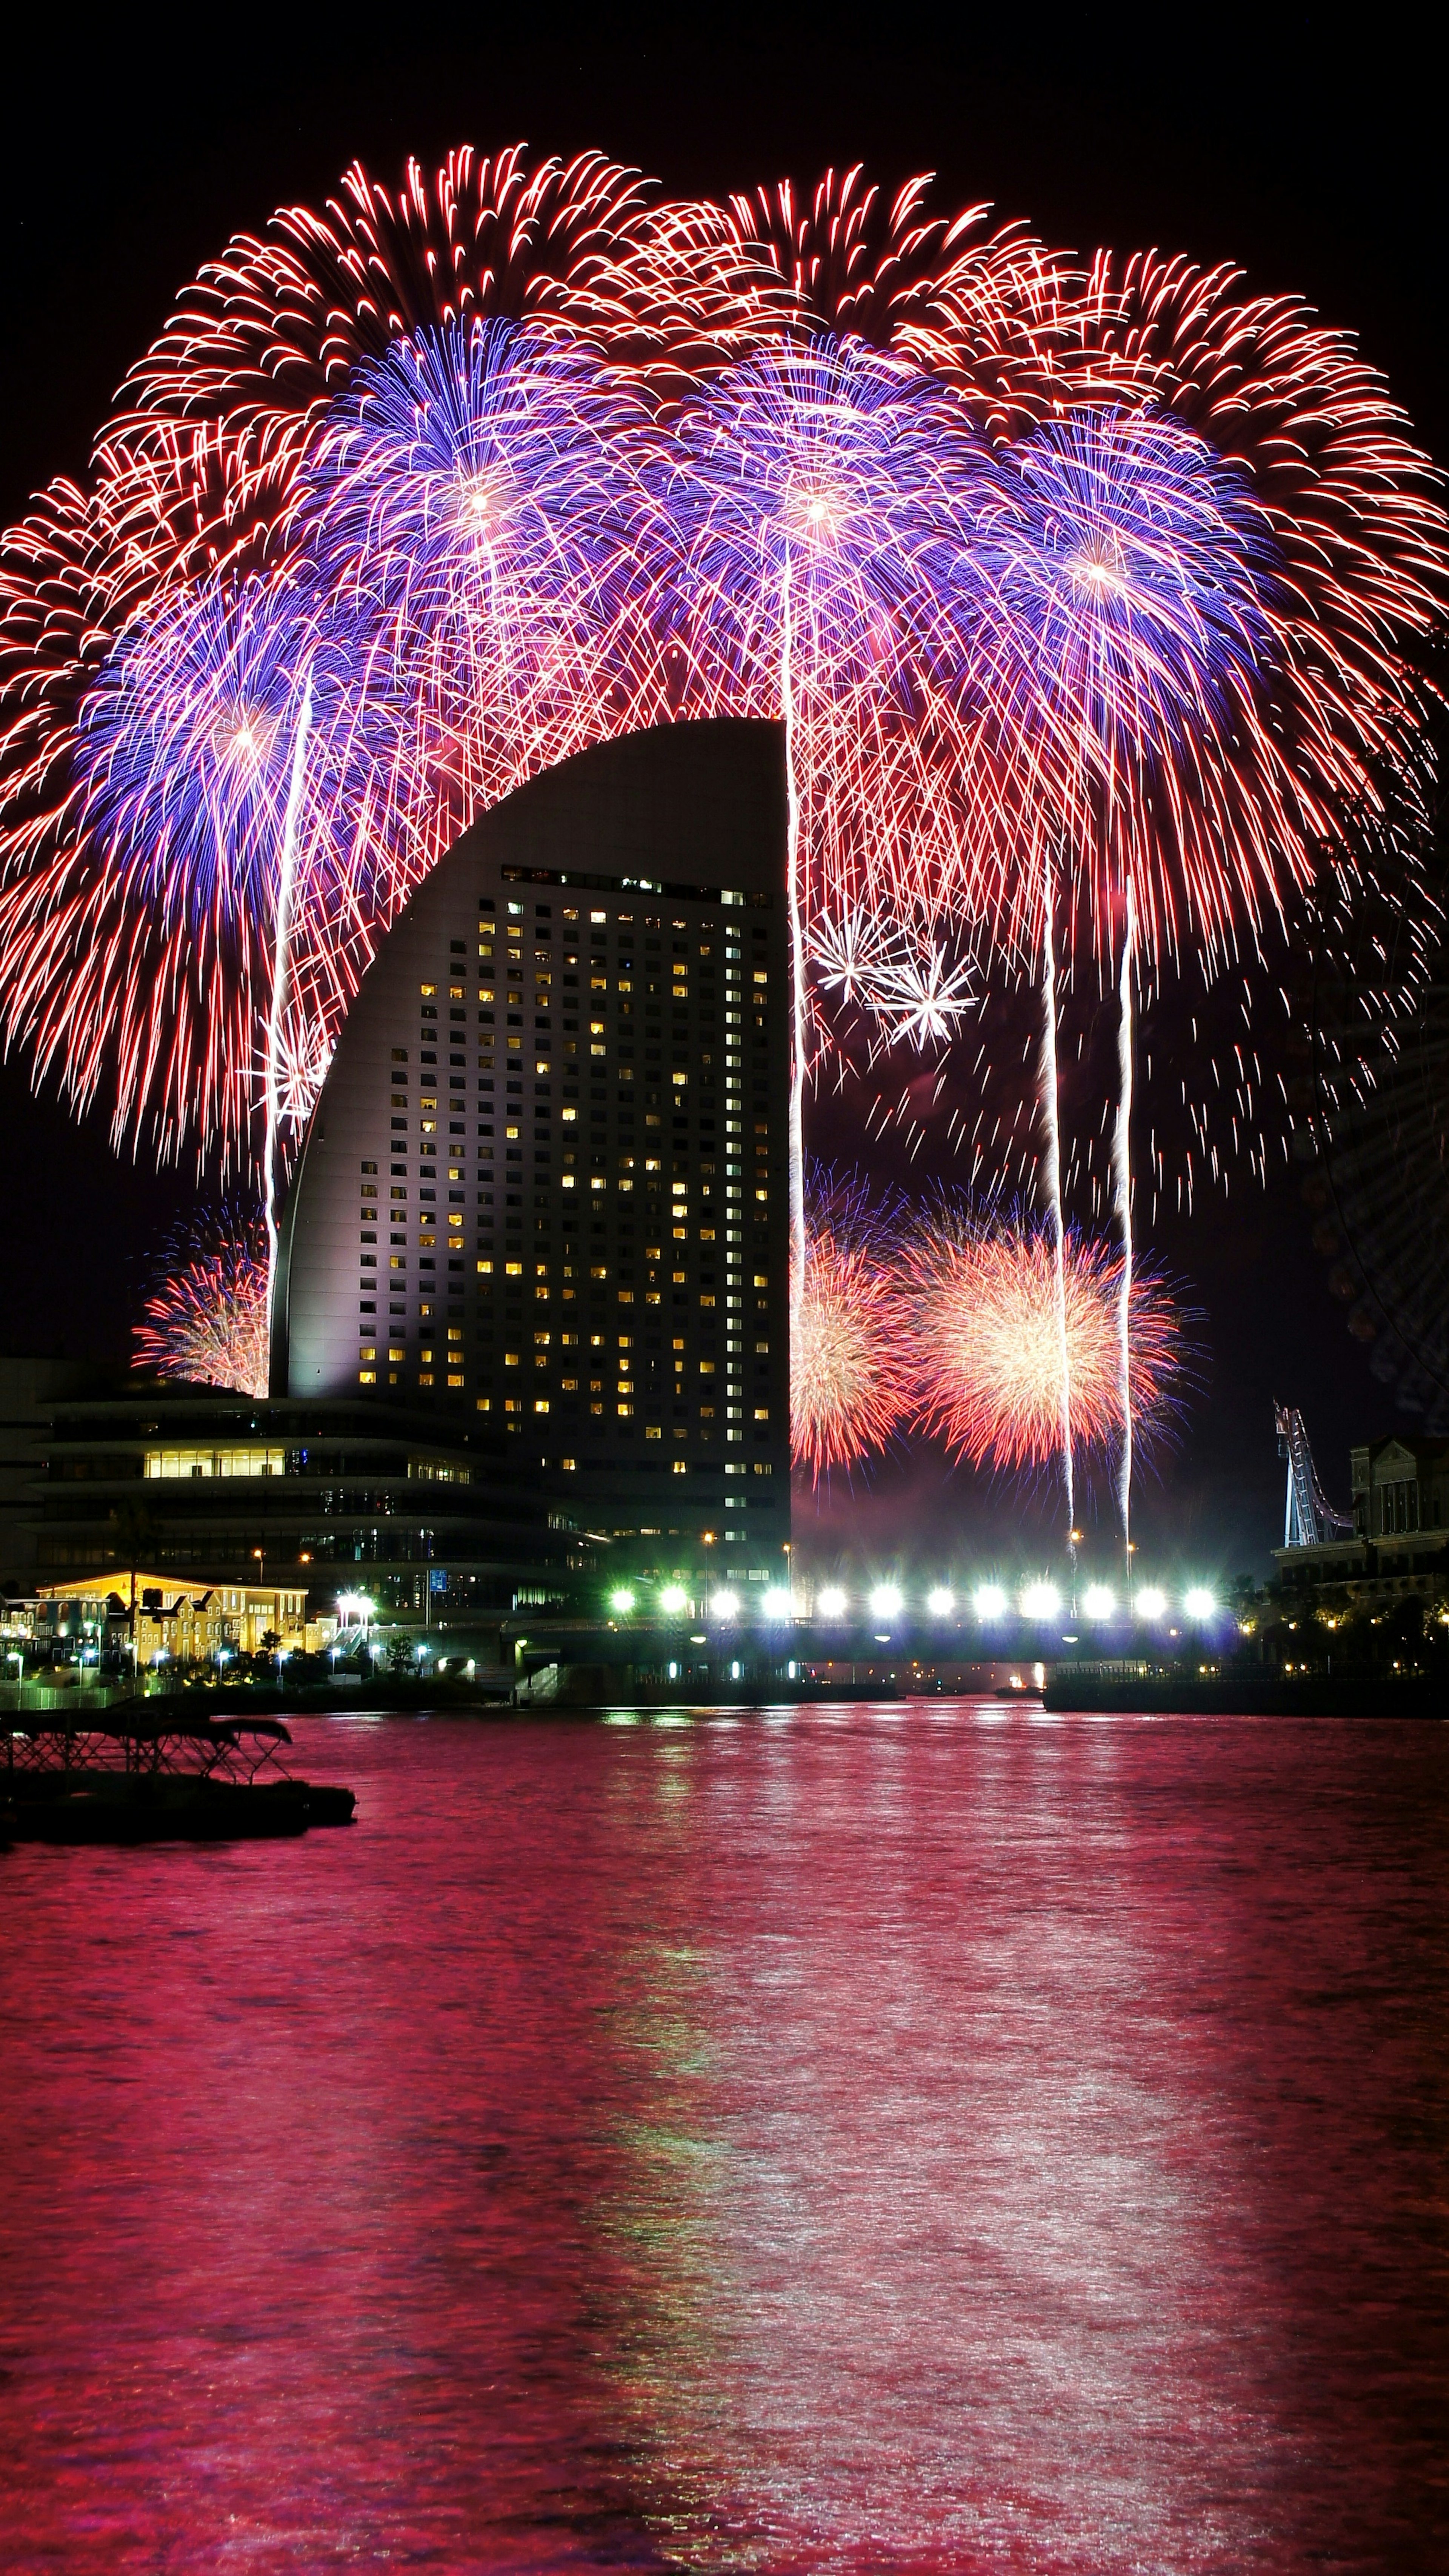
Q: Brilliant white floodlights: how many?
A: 12